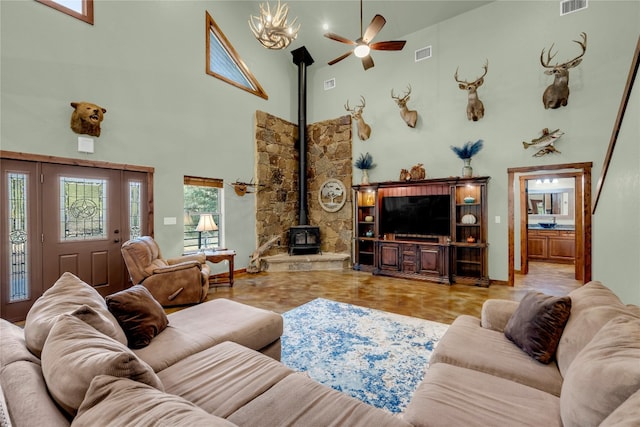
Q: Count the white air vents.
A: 3